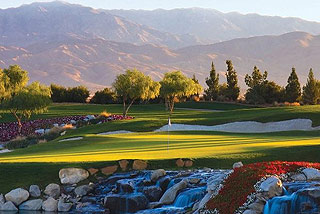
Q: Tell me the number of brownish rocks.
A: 6